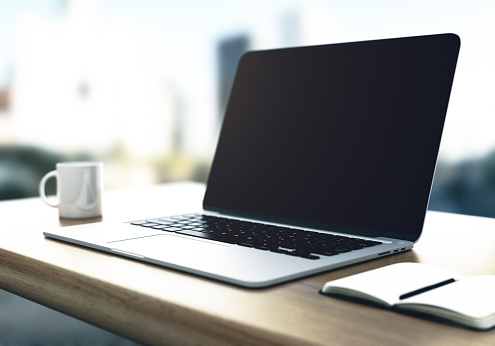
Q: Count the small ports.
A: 2